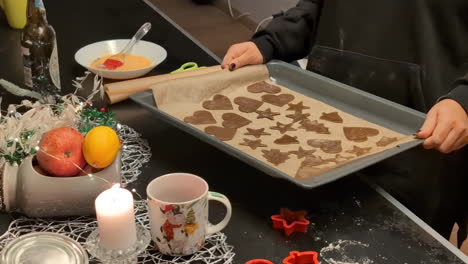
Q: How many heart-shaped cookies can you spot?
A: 9